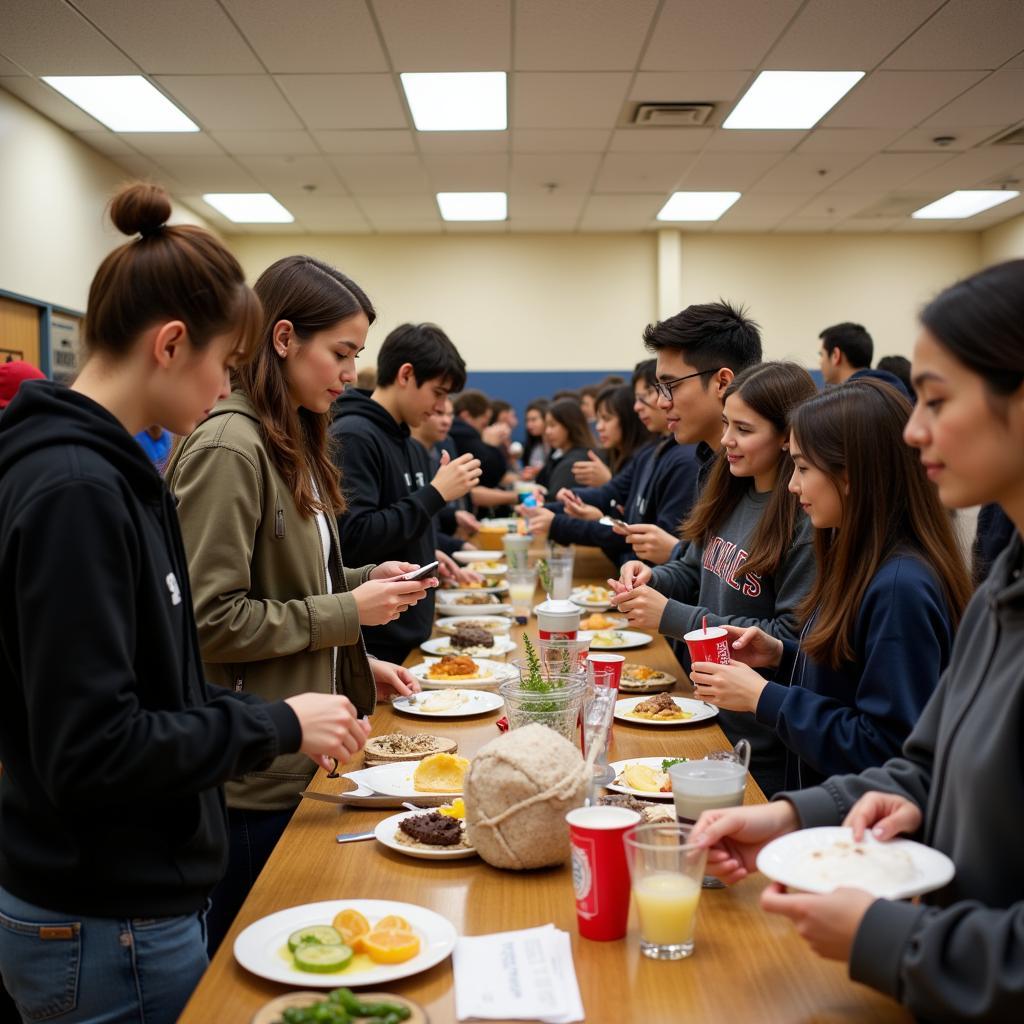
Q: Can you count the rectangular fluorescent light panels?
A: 7